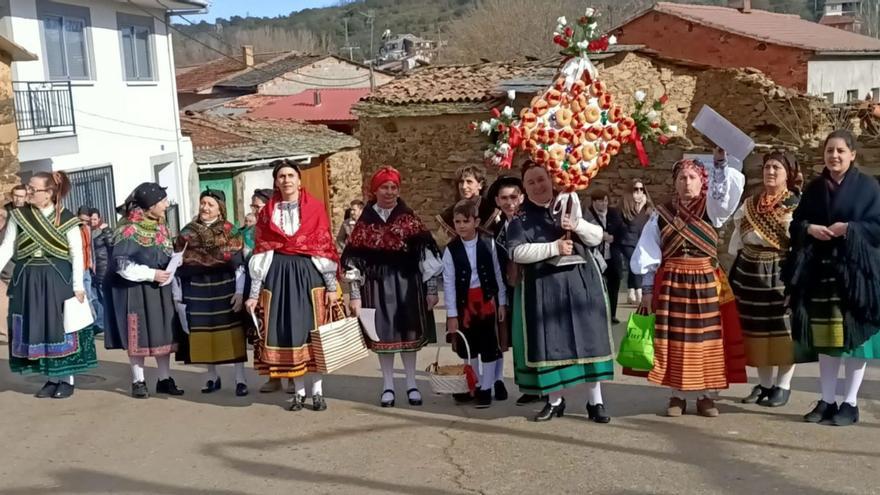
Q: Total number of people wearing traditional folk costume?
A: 12